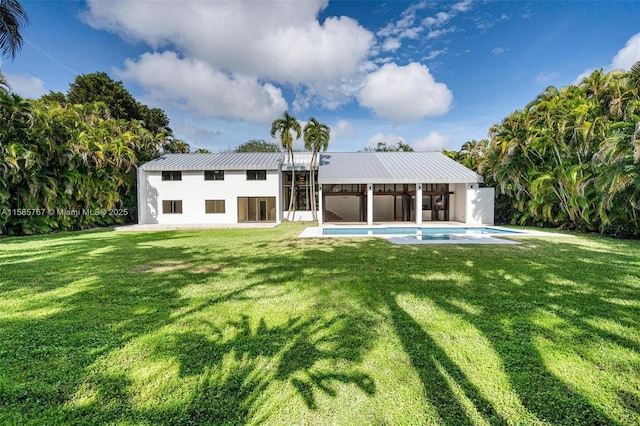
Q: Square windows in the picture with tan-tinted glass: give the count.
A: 2